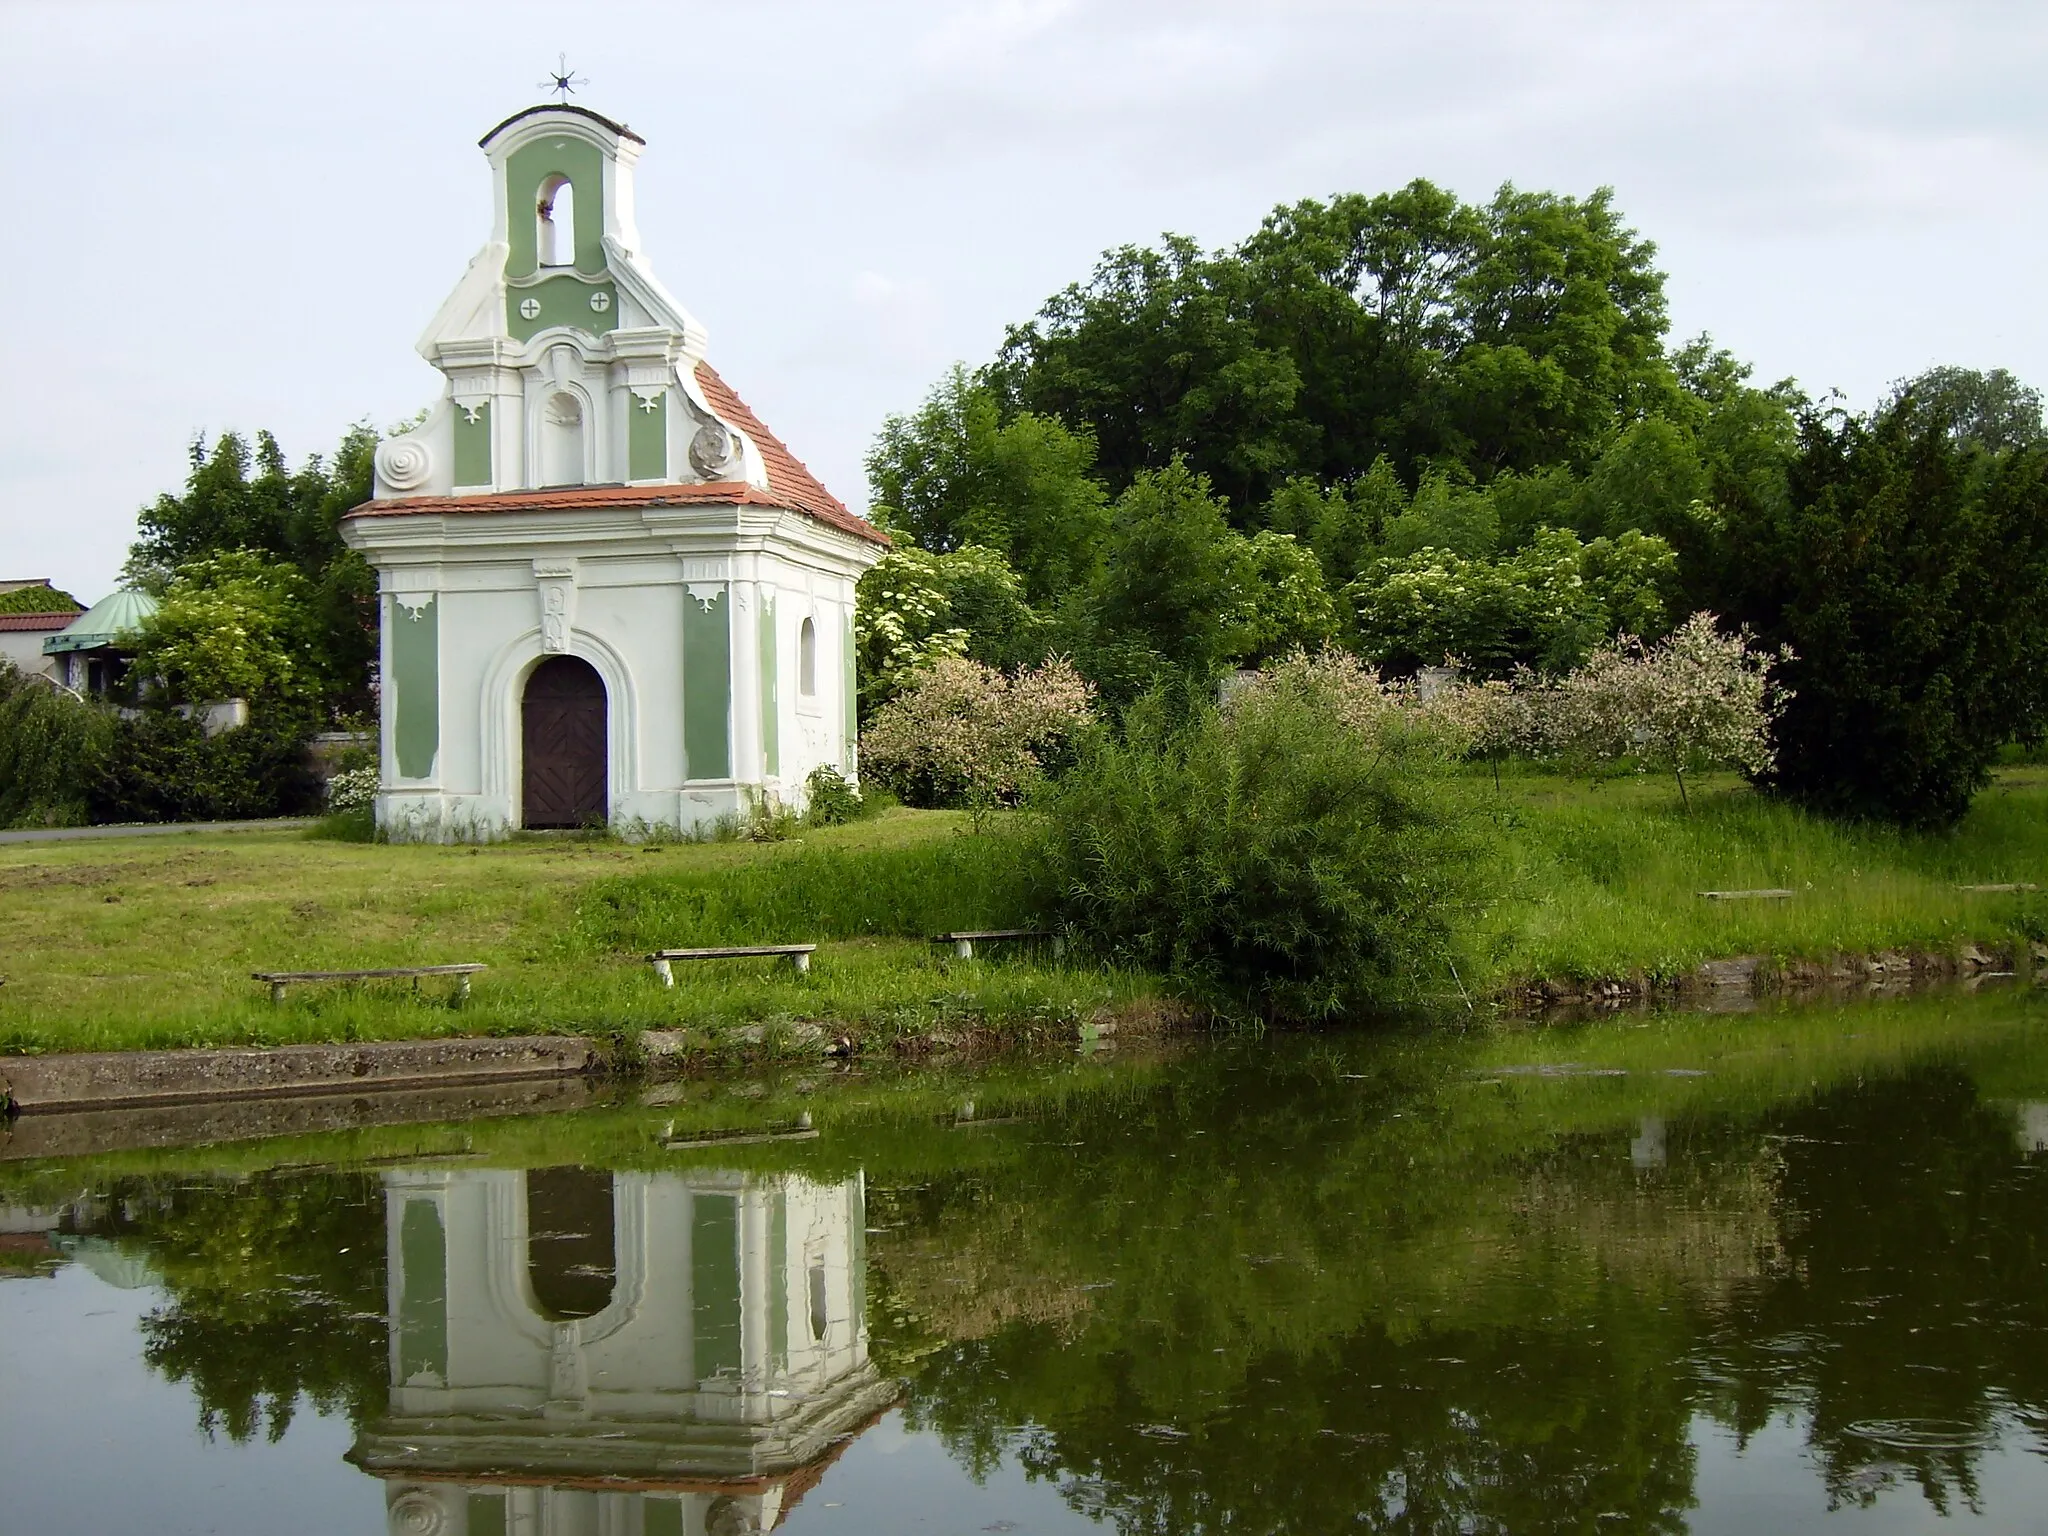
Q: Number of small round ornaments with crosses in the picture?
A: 2